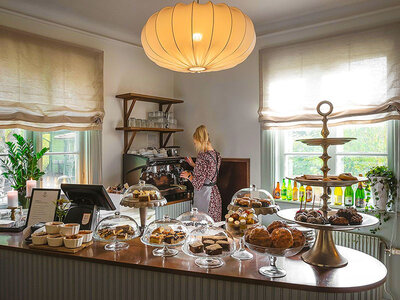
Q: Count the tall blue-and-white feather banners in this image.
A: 0